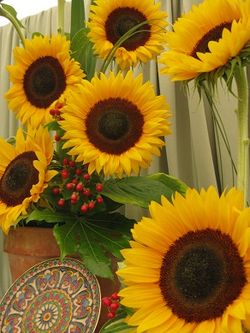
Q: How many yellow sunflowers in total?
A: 6